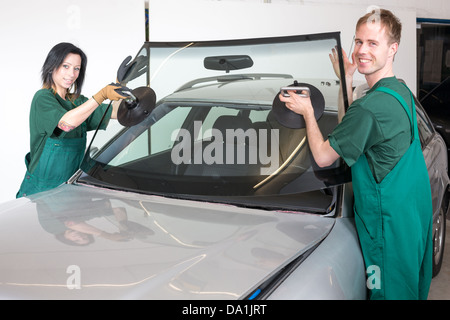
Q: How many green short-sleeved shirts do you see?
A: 2